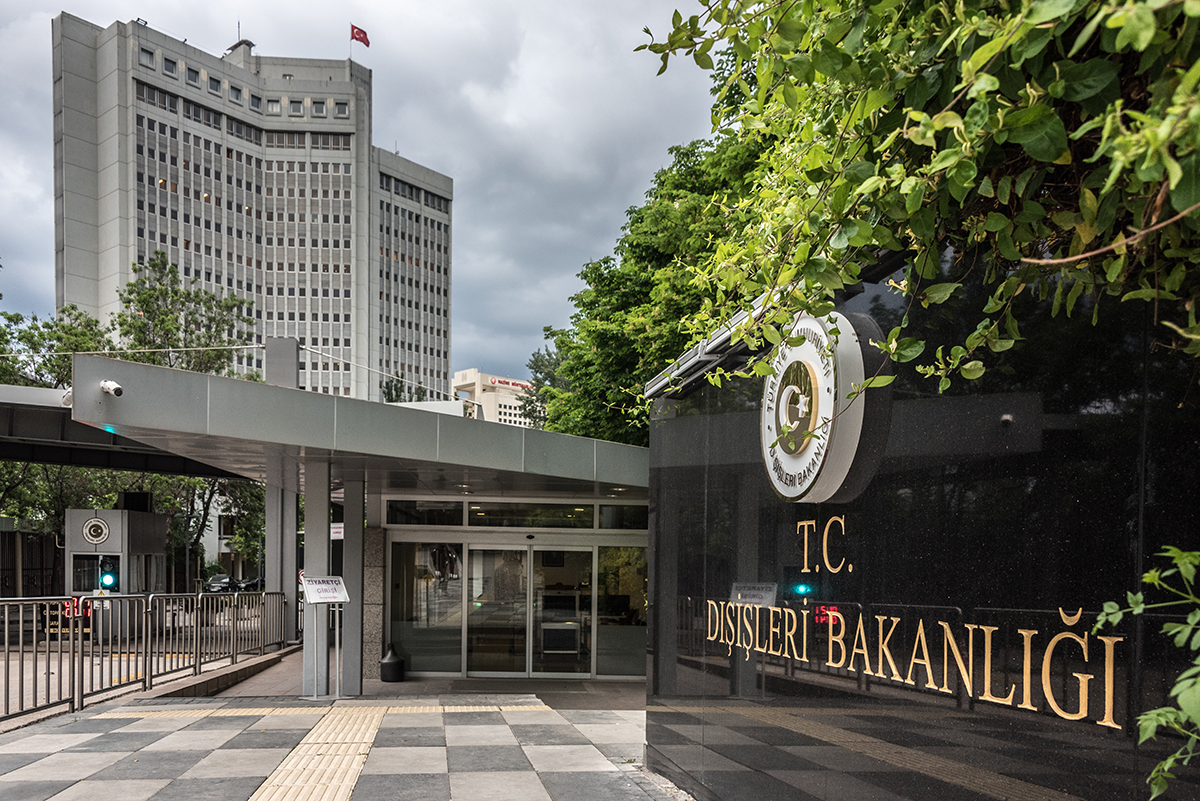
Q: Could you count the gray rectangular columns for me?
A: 4